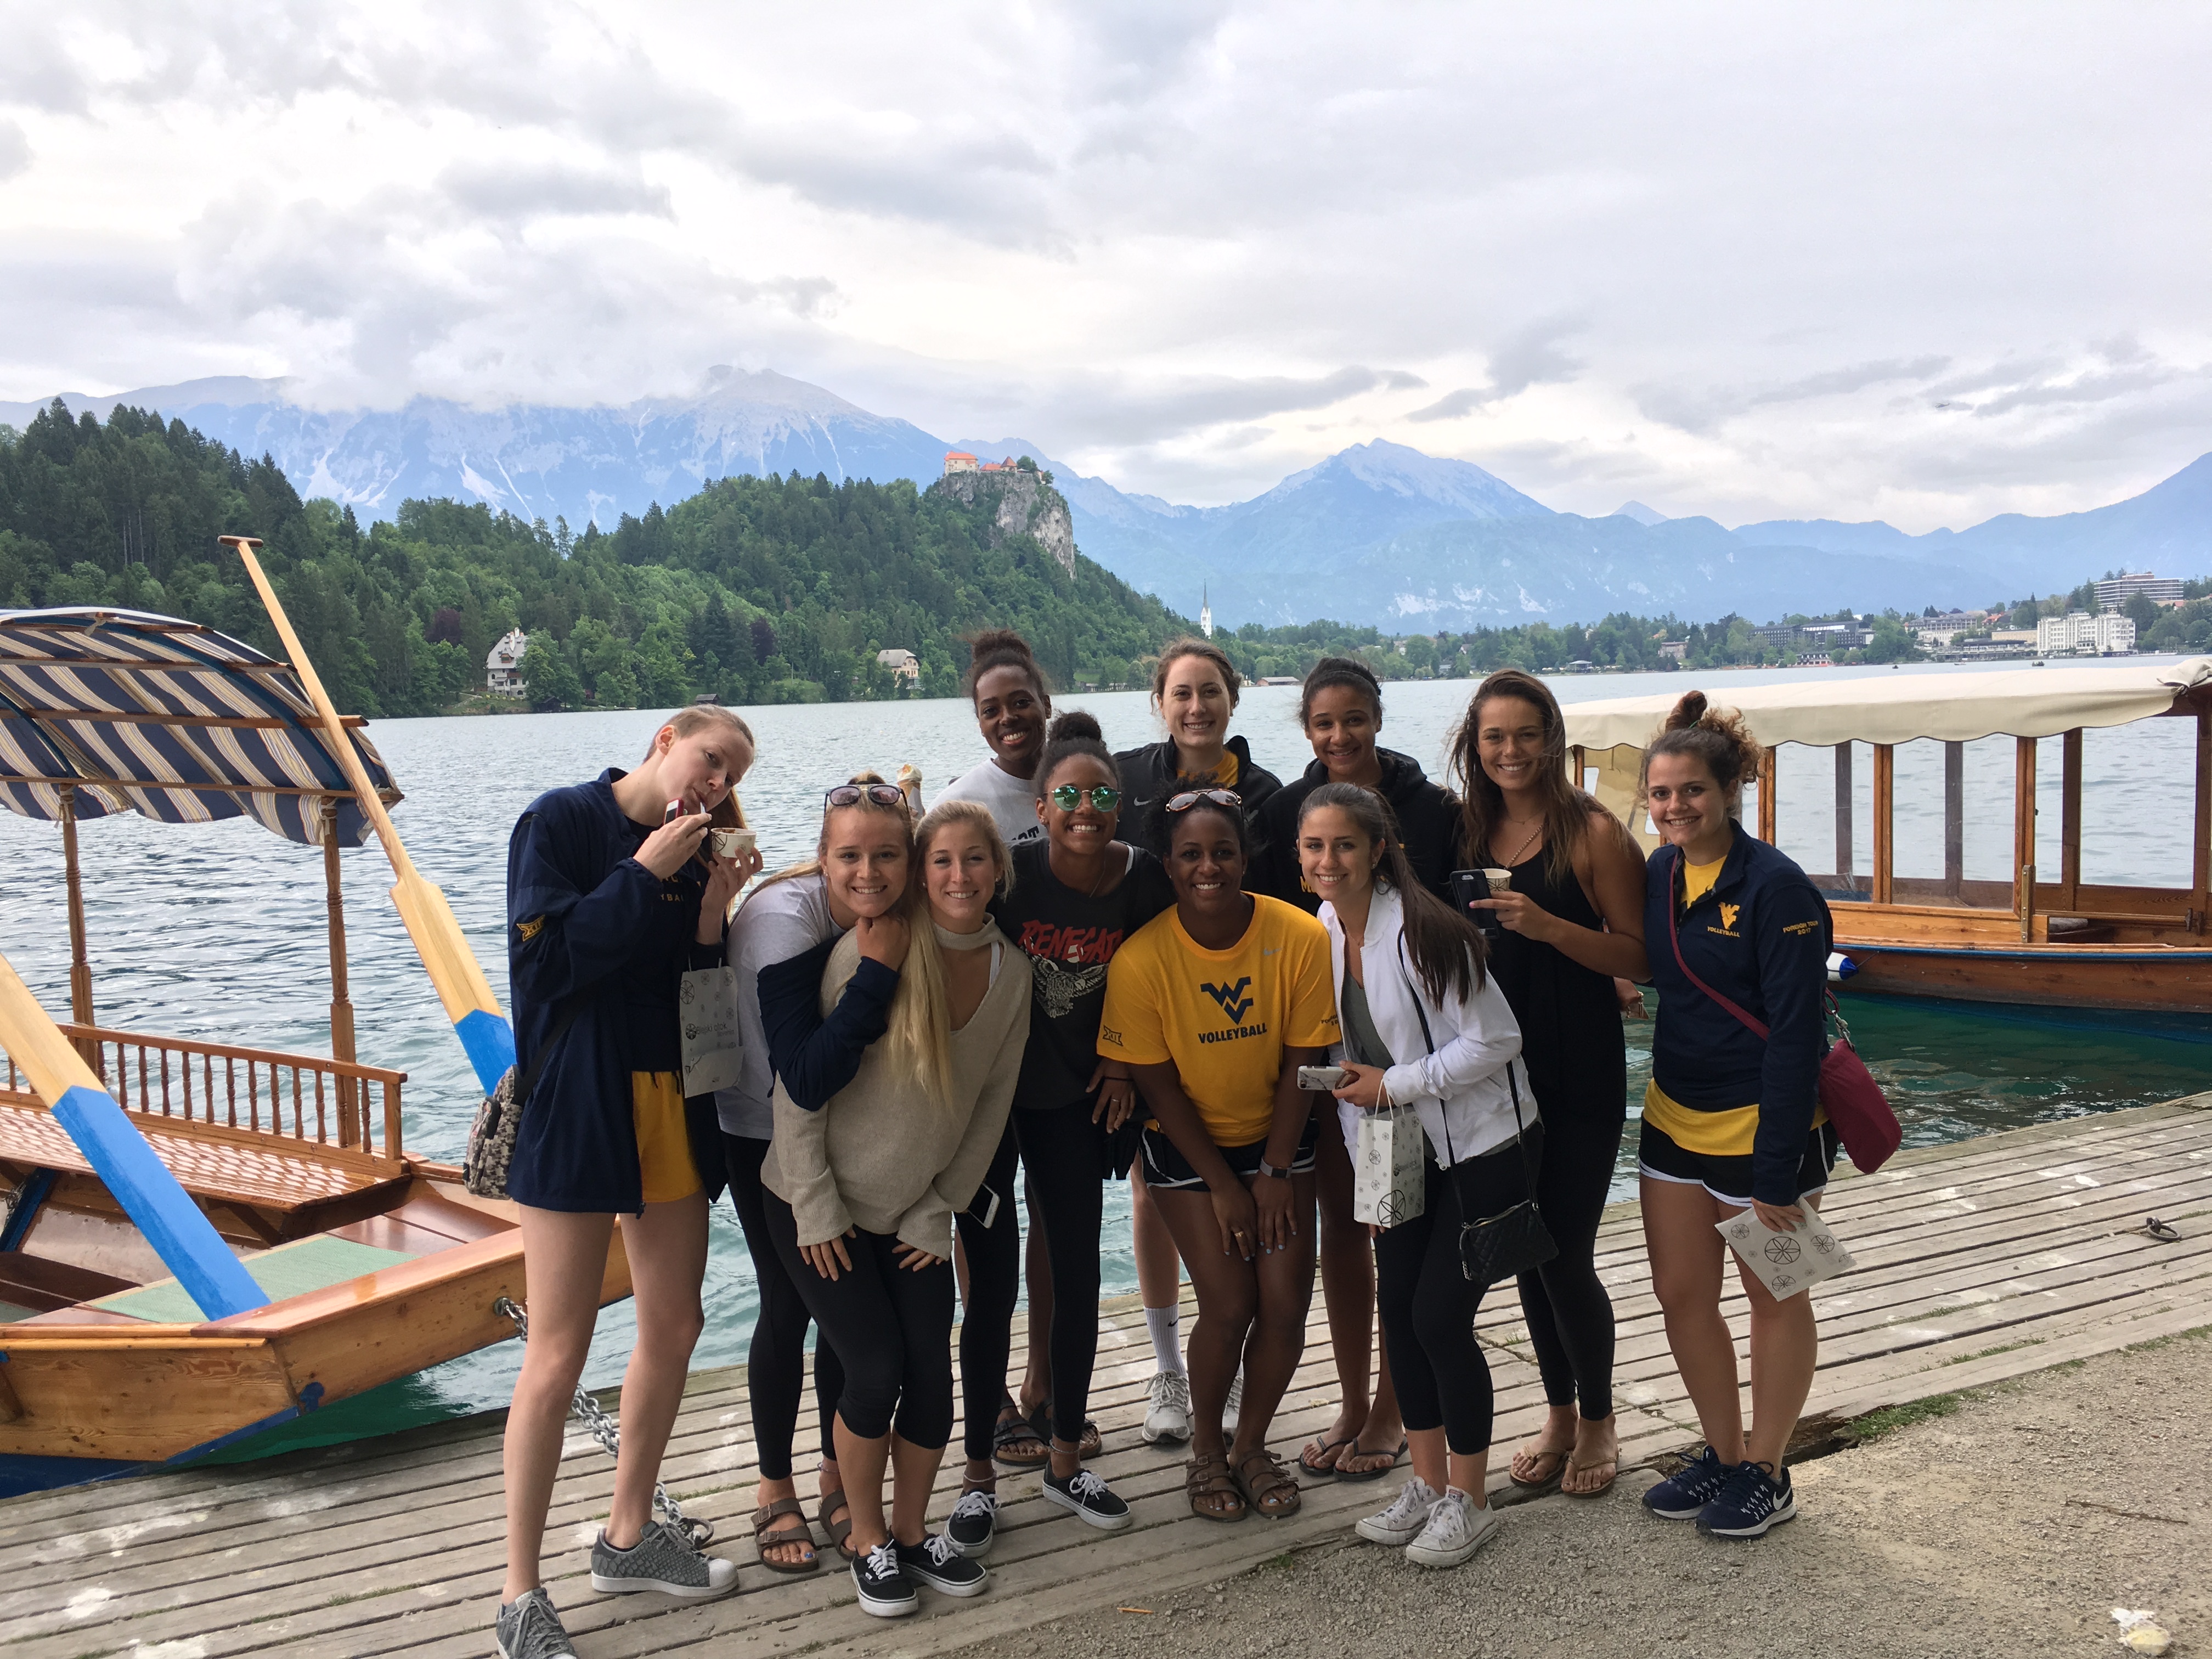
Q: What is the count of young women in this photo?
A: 11